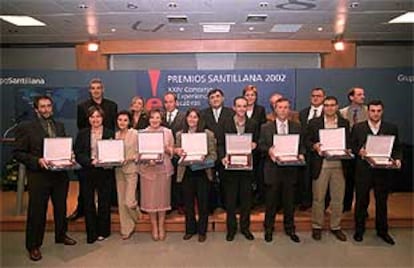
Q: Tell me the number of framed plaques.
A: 8